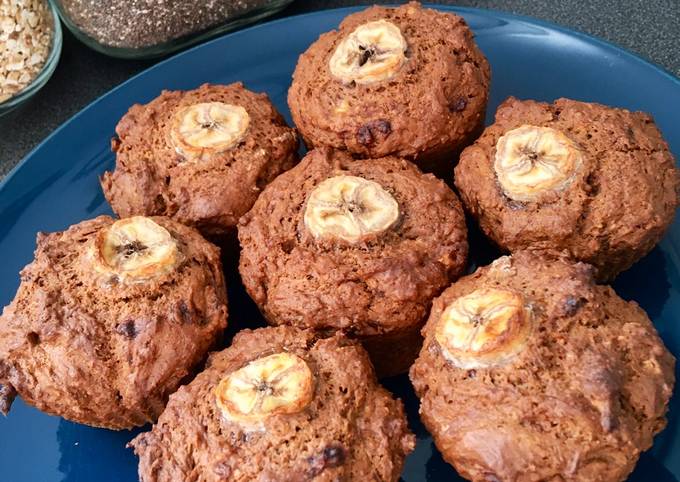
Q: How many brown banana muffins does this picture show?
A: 7